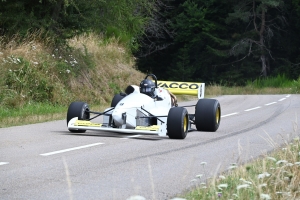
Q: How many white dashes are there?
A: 8